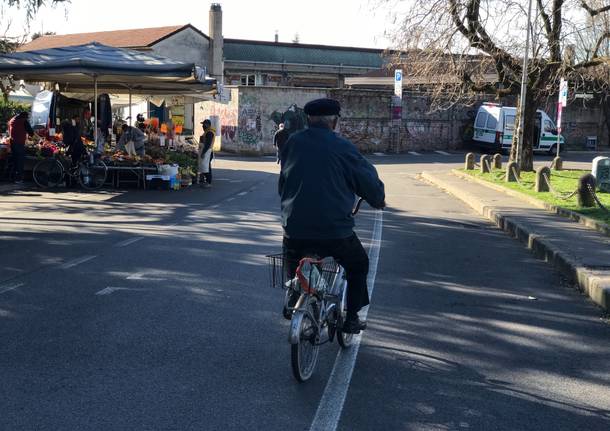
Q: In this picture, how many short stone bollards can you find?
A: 7